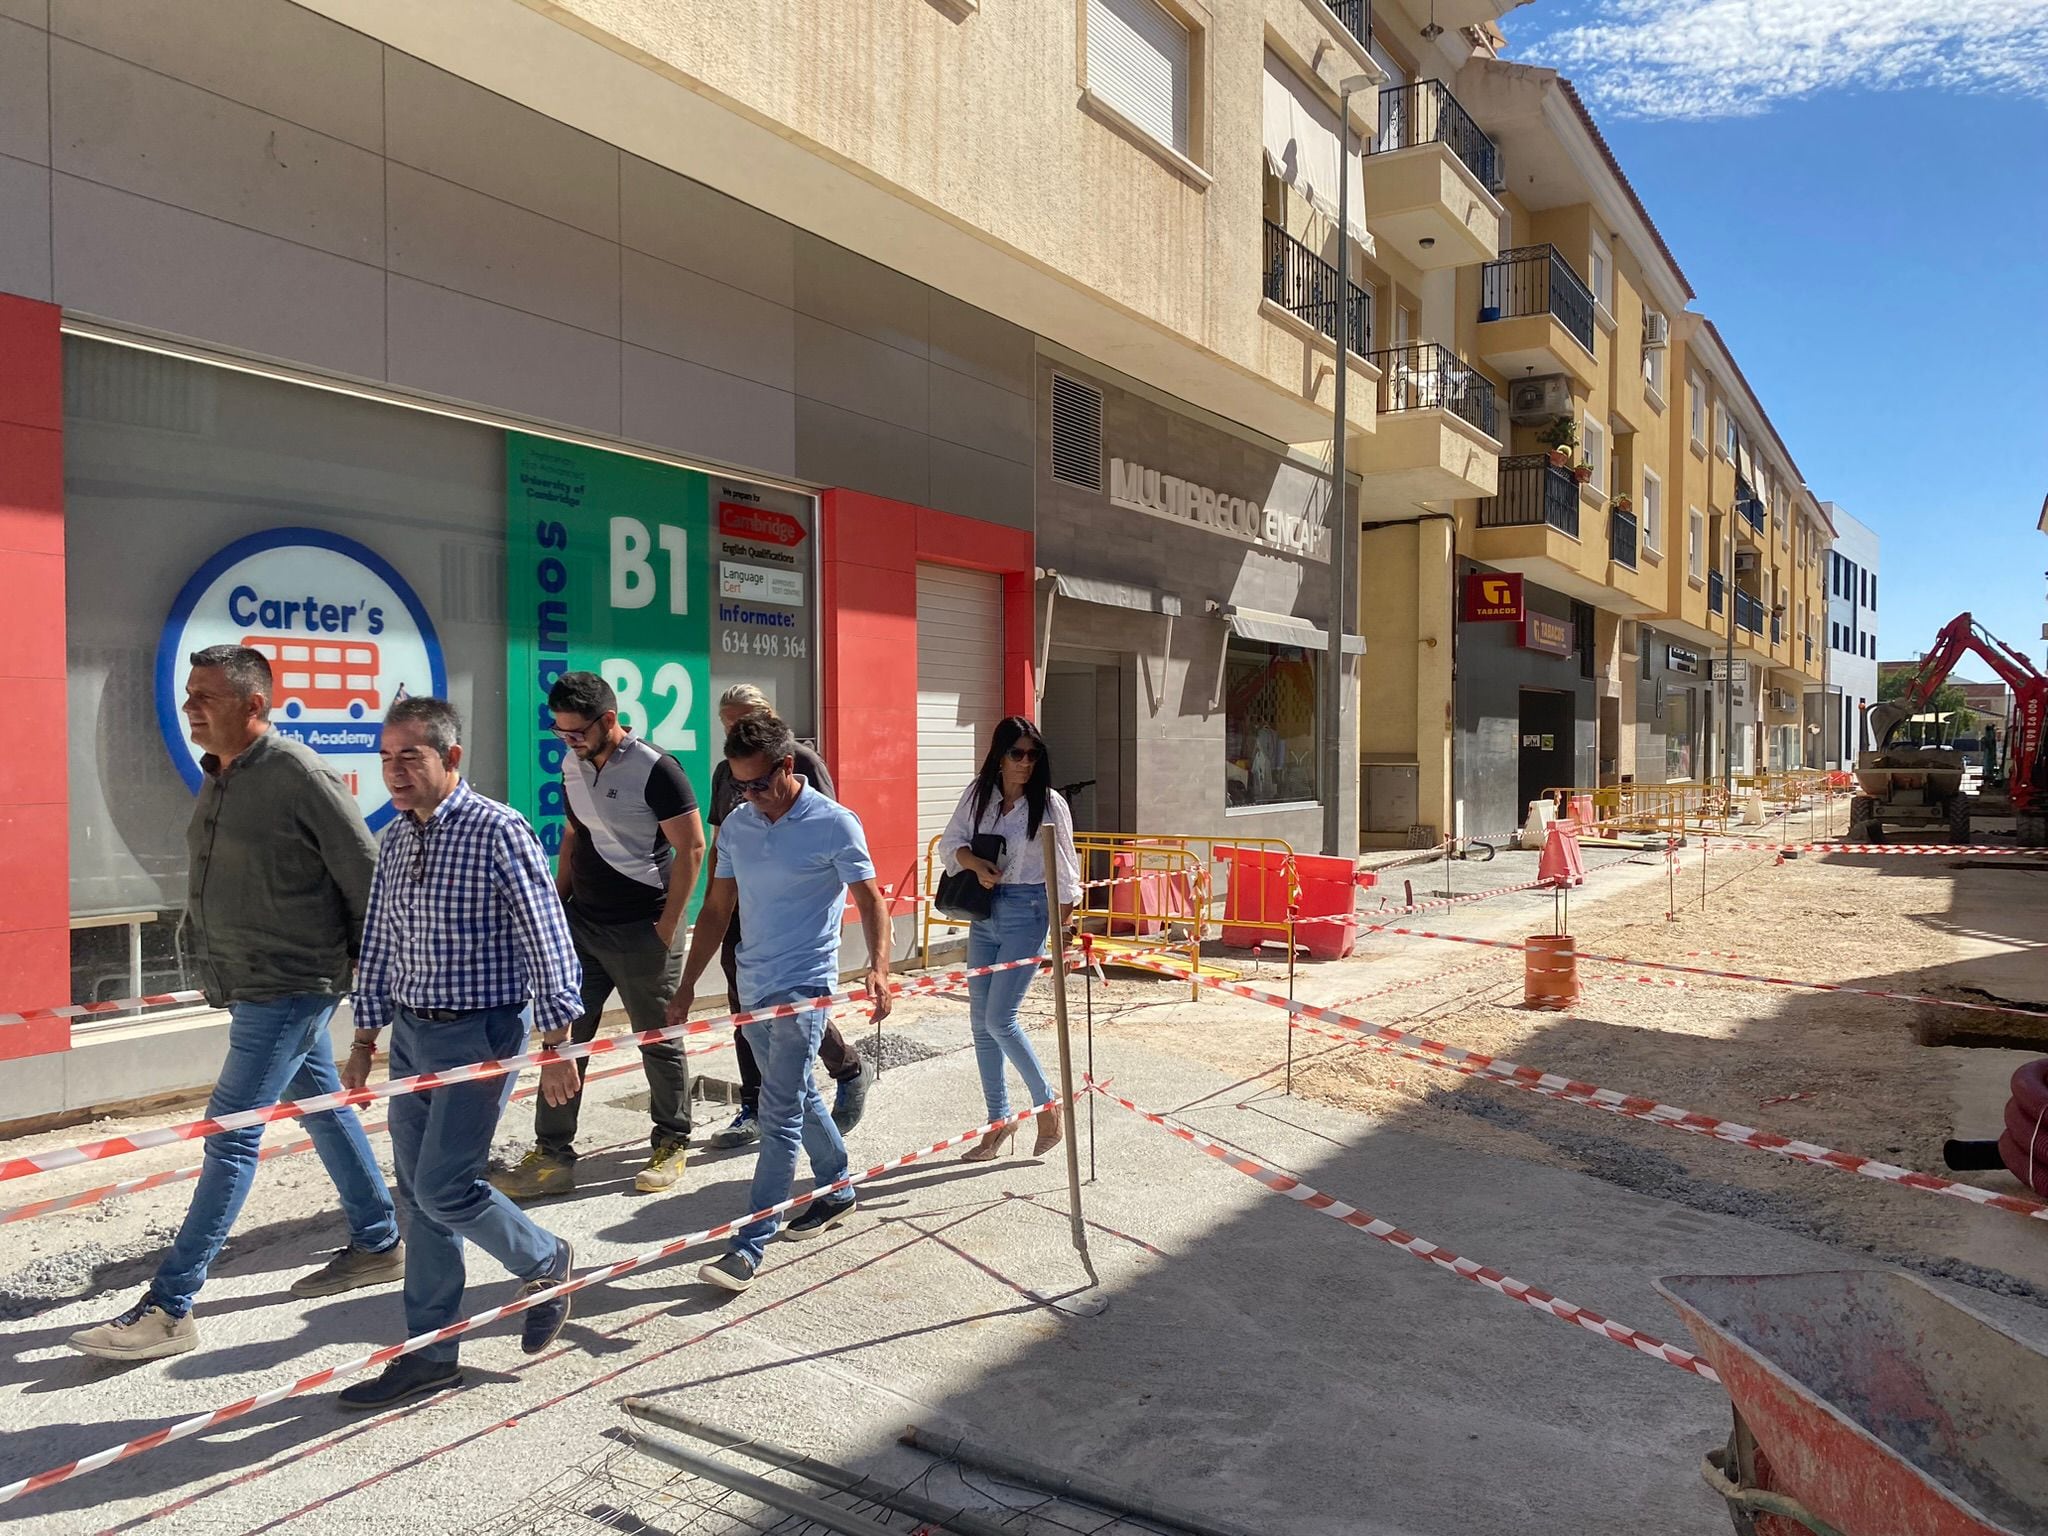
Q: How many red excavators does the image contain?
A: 1